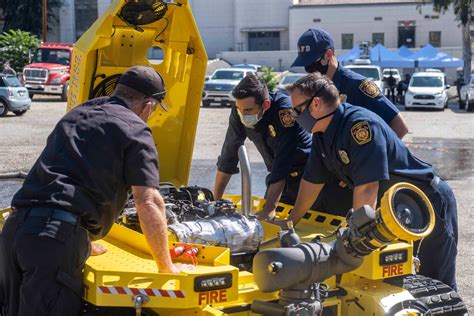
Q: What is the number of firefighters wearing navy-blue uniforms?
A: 4